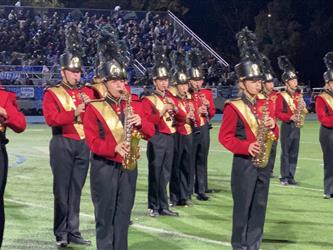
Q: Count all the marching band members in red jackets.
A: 11